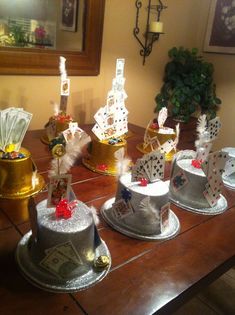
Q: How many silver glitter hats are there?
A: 4